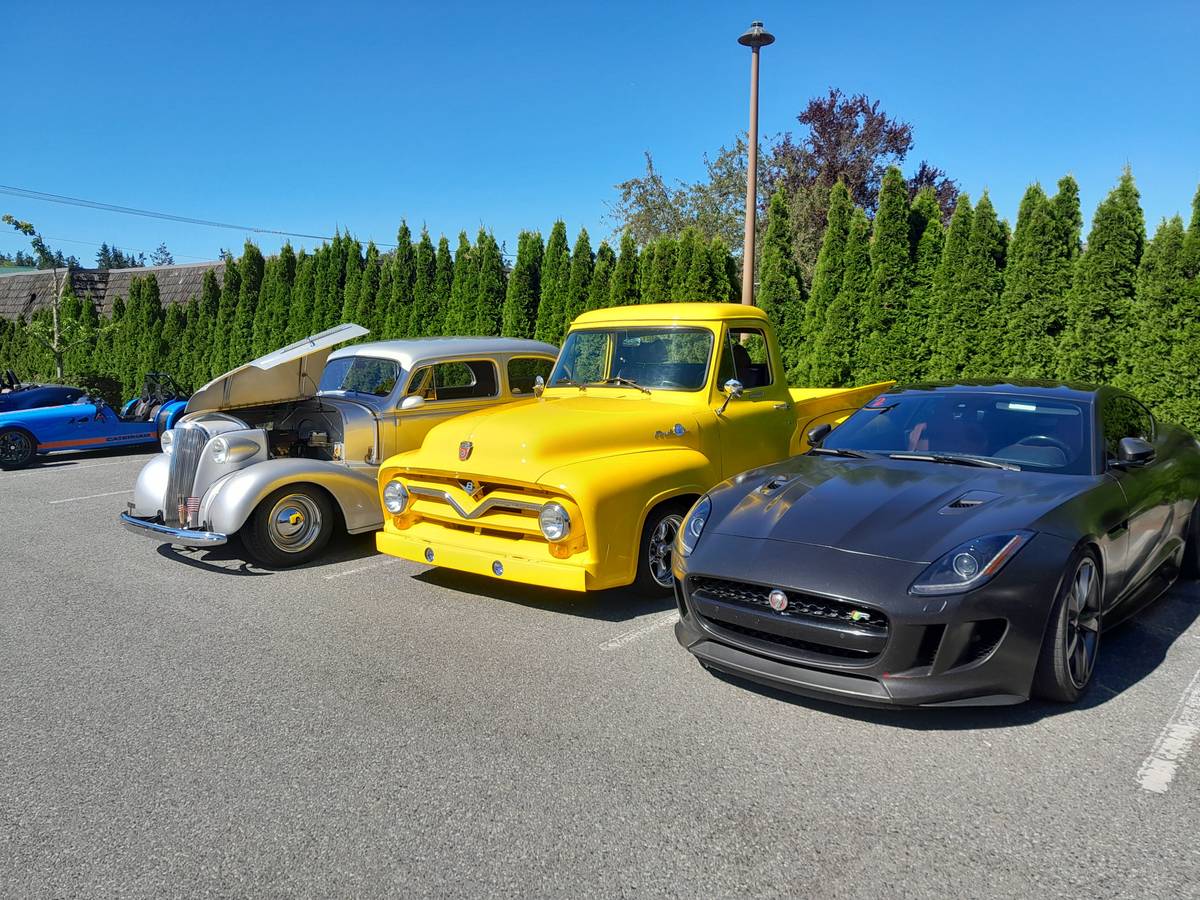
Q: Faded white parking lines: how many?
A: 5